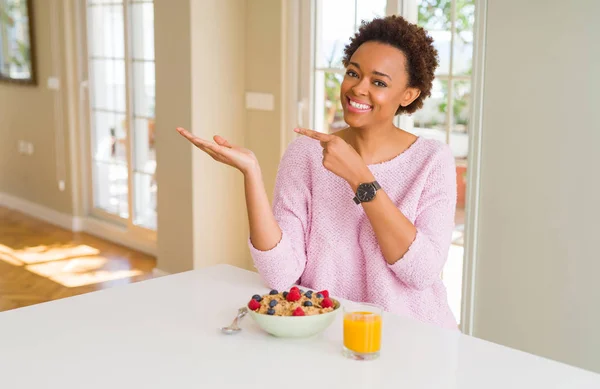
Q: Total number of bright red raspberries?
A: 6